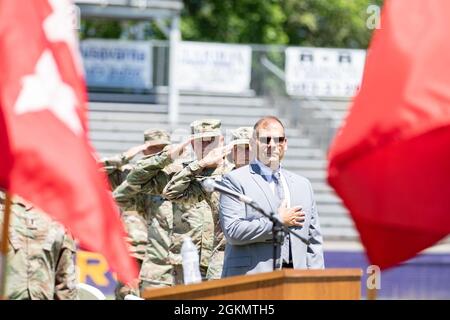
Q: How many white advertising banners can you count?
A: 3